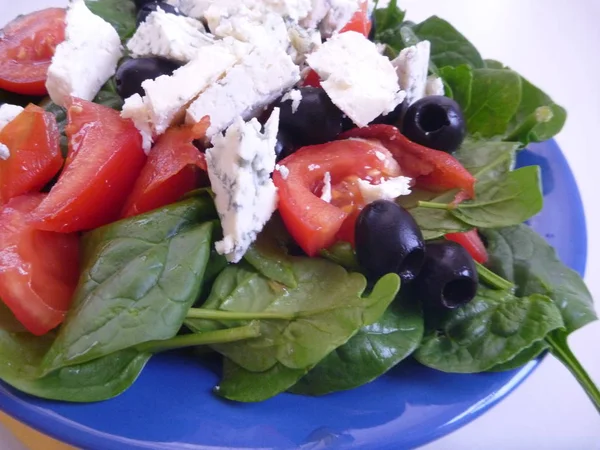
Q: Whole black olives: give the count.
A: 3